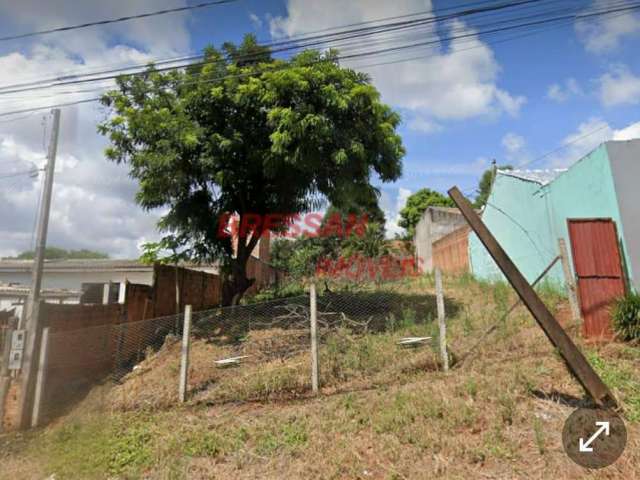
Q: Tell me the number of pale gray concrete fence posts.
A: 5